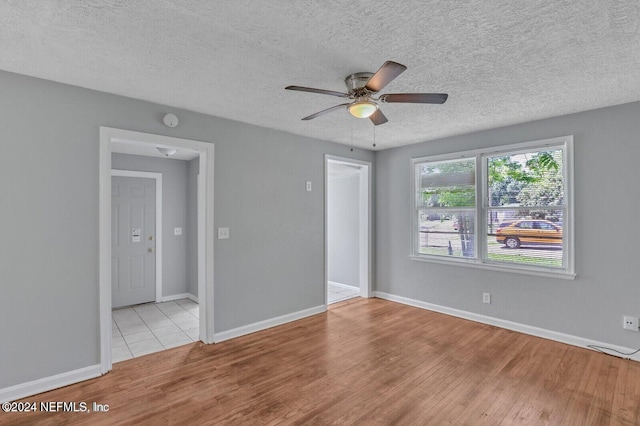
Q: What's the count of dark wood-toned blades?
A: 5